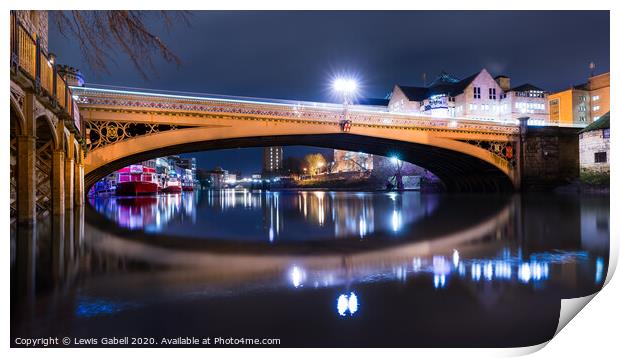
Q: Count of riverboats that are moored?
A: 3